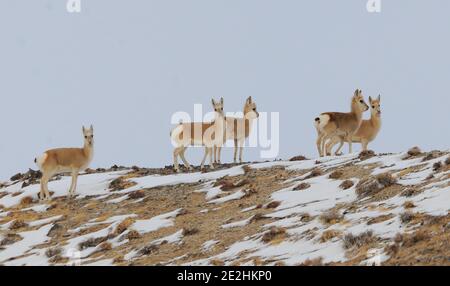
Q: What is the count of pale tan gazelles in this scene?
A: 5